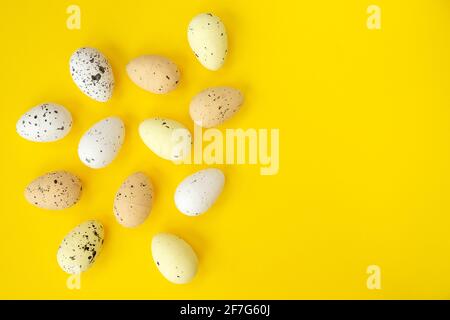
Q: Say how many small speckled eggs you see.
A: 12